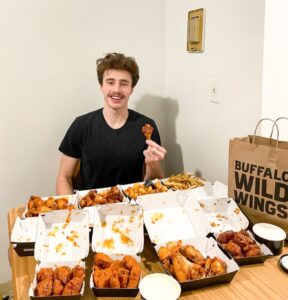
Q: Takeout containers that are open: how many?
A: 8